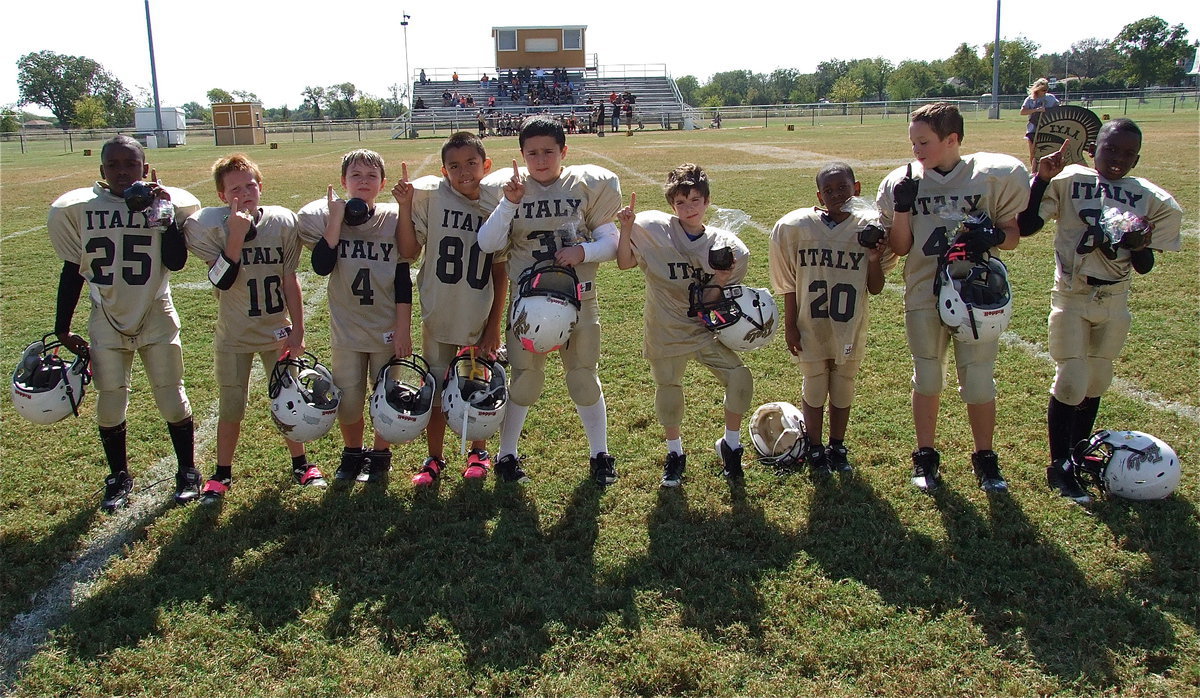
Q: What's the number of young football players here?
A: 9